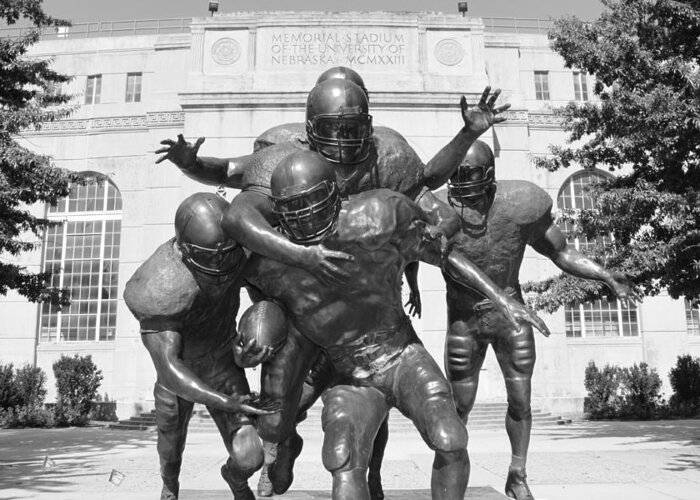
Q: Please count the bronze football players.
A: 5